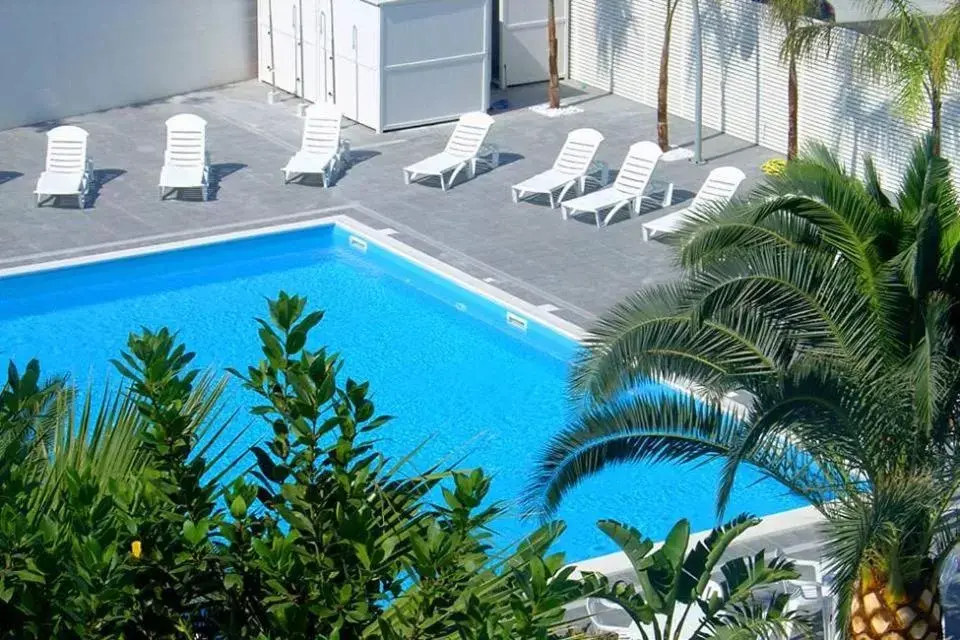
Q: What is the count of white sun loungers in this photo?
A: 7